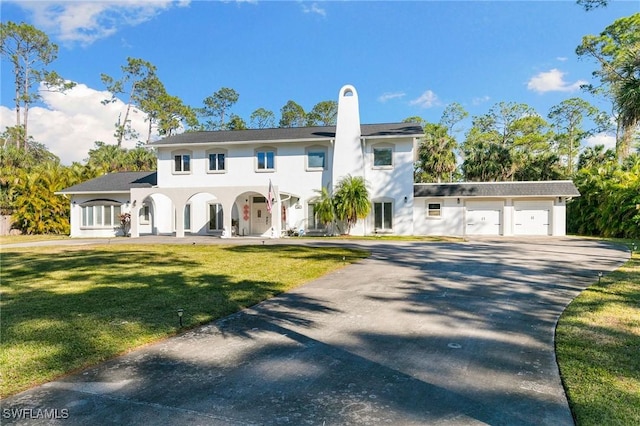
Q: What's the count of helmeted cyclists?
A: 0